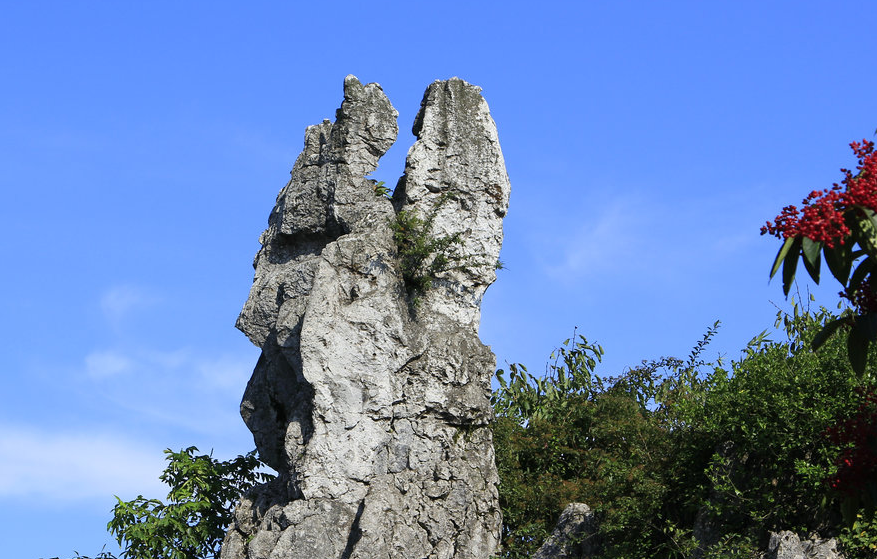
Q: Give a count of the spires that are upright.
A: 2